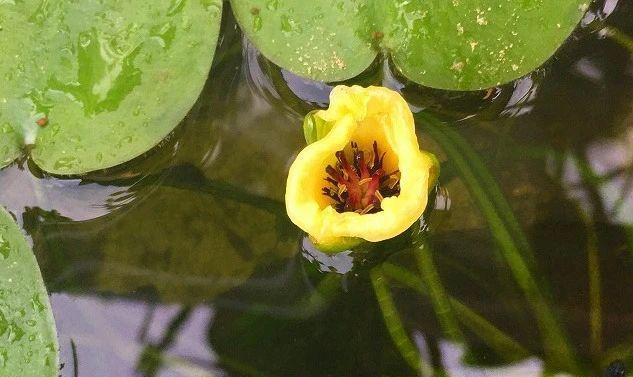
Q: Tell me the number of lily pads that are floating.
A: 3